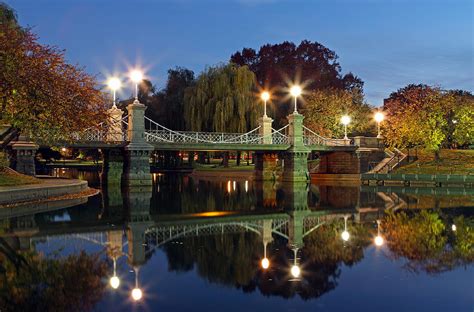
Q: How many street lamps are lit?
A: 6